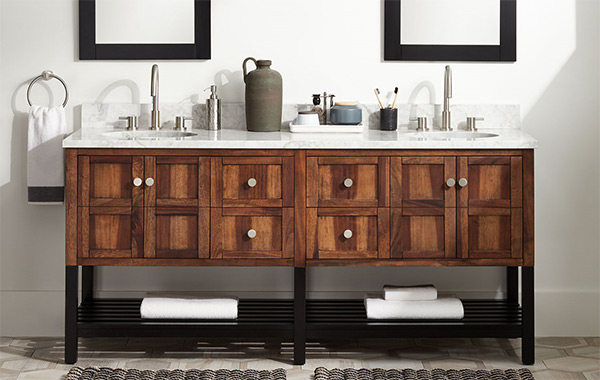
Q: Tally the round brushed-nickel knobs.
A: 8